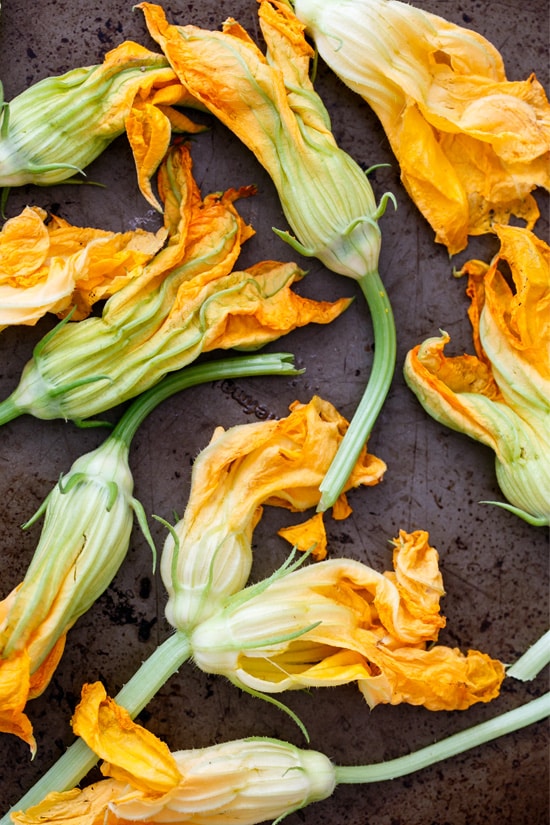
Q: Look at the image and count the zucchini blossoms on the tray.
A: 10